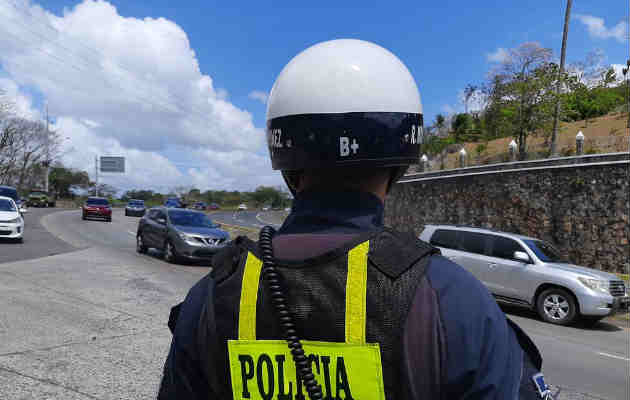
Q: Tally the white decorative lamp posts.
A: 4